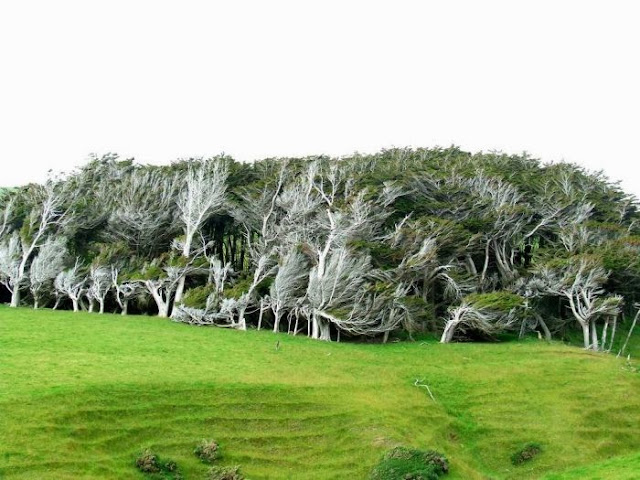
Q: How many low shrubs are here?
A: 5